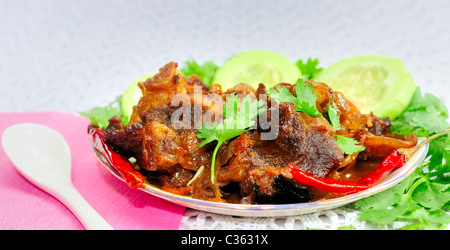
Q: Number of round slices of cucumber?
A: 3